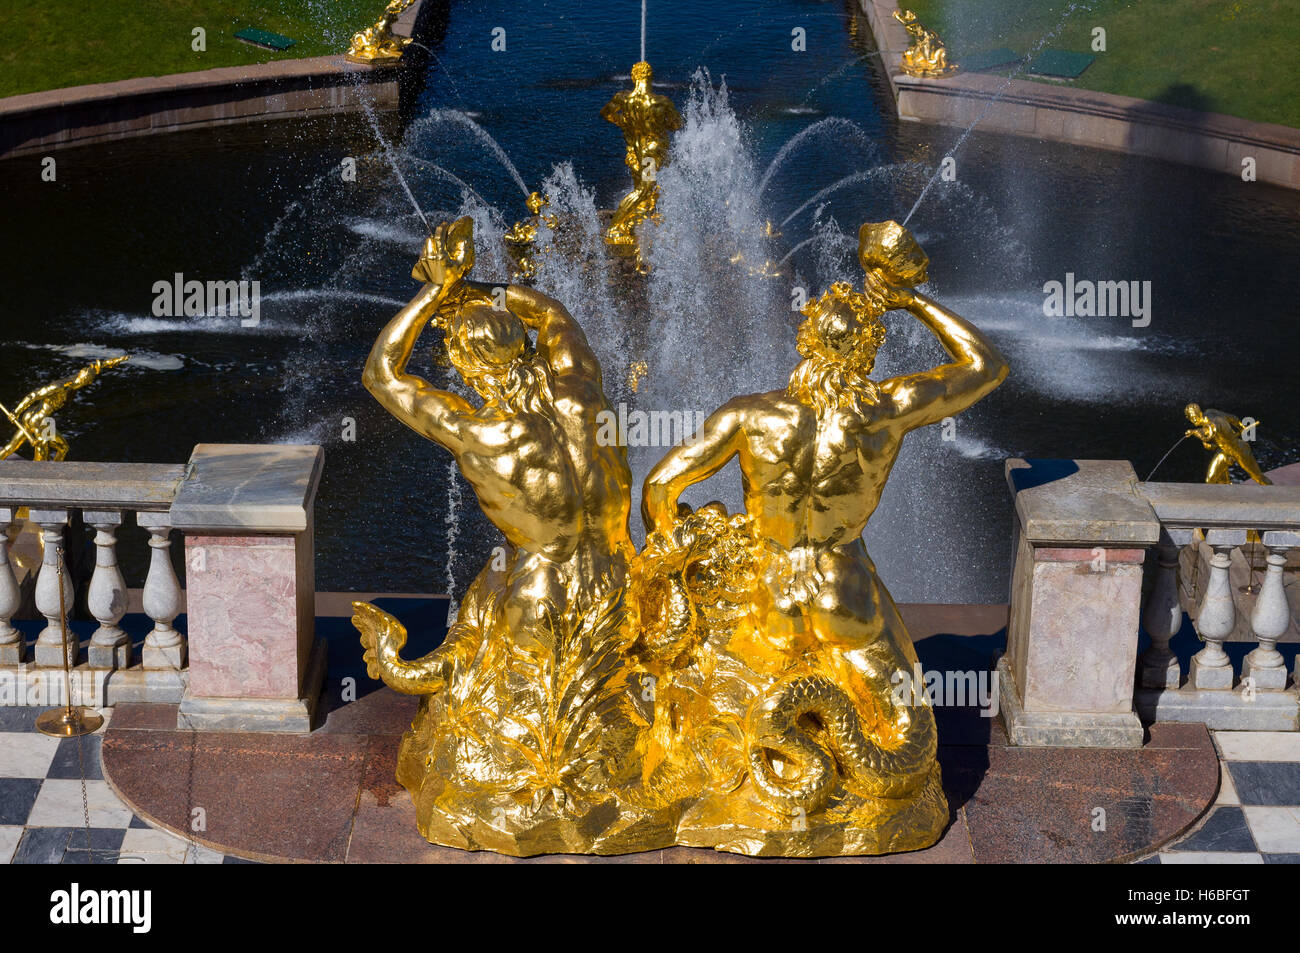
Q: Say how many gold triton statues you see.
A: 2